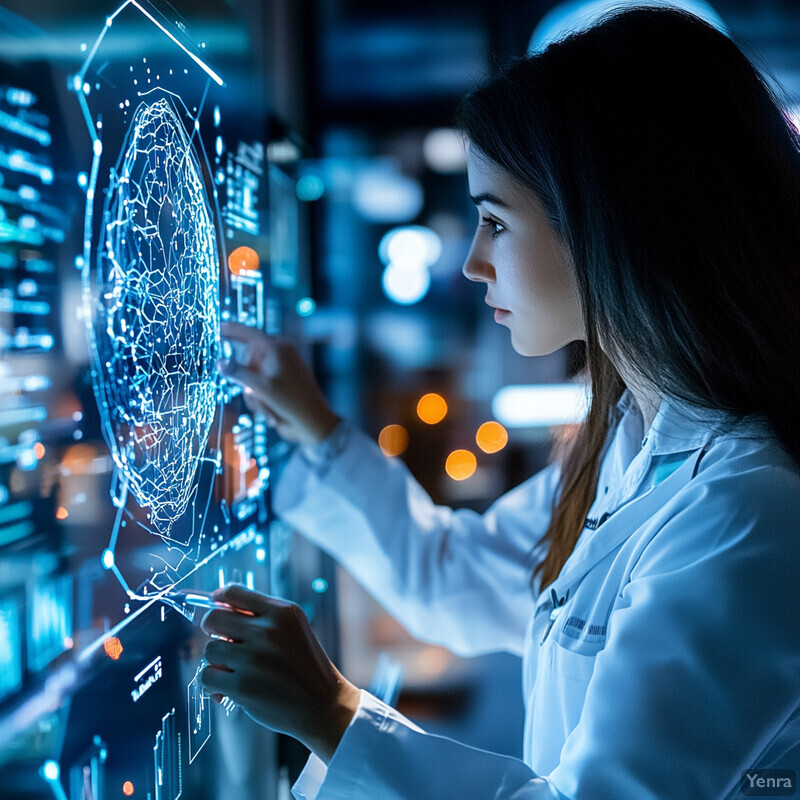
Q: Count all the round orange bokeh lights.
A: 5